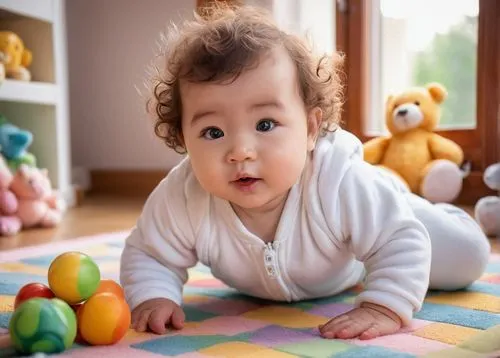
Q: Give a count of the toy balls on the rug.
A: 5